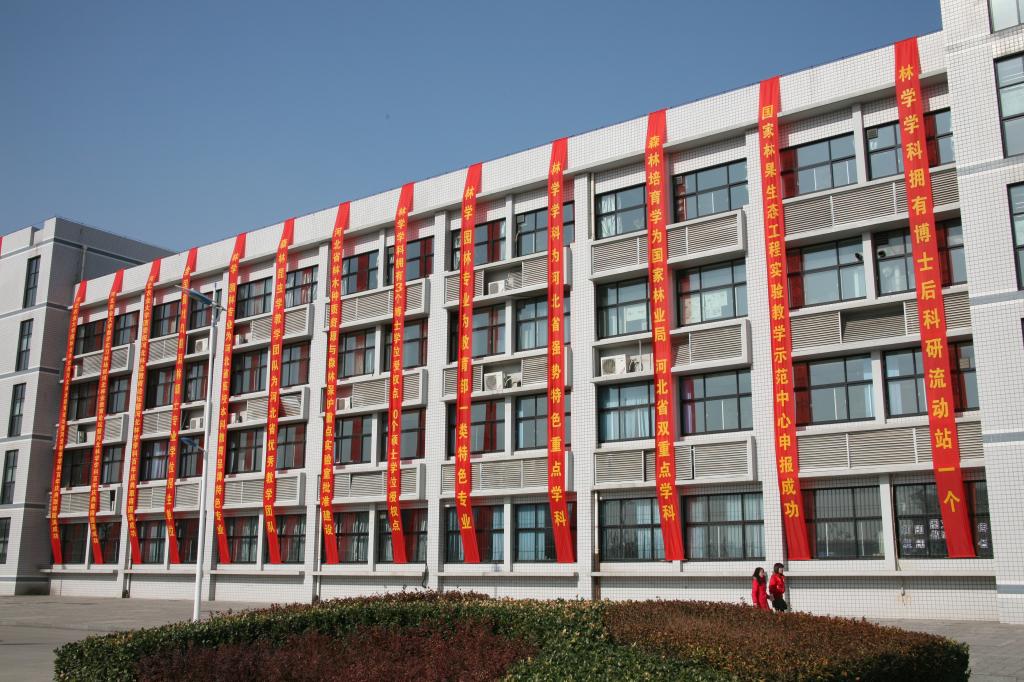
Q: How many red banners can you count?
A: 13